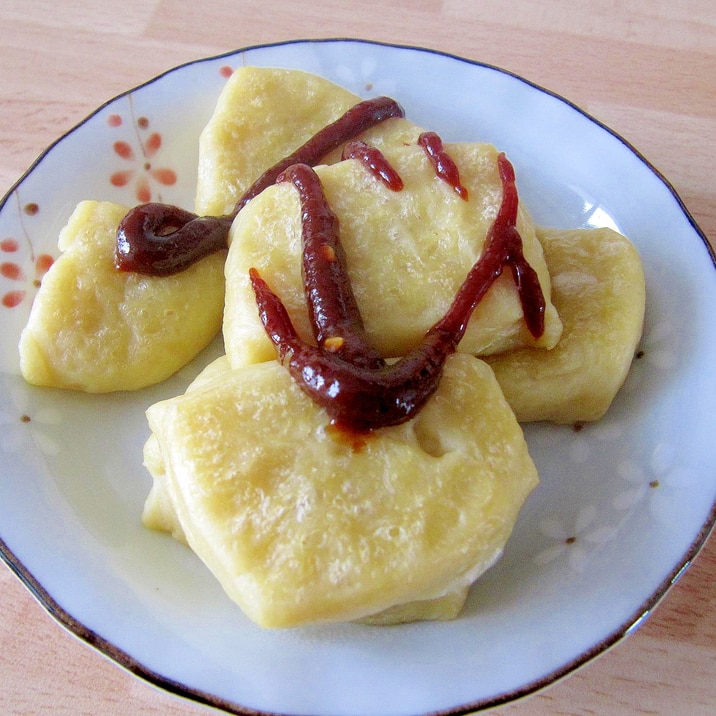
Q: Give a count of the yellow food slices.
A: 6